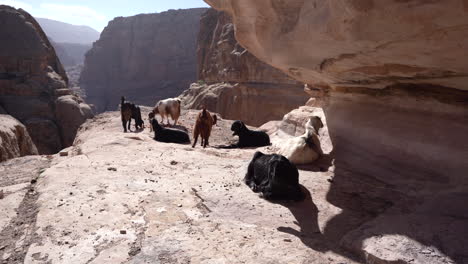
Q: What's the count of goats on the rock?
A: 7